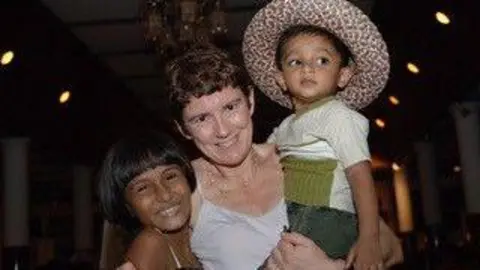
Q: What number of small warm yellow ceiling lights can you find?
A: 6